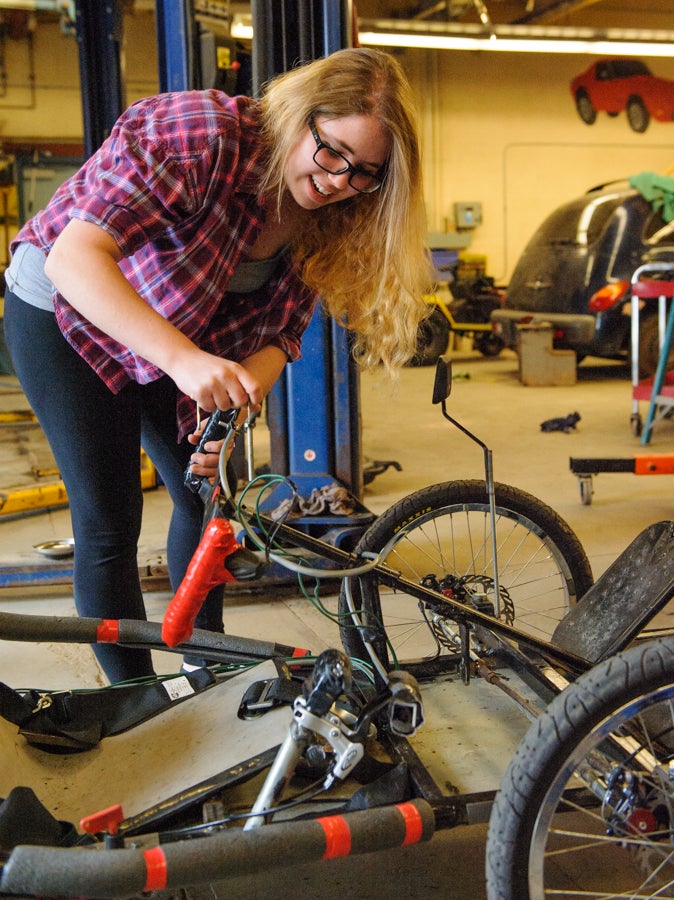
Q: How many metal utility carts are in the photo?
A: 1